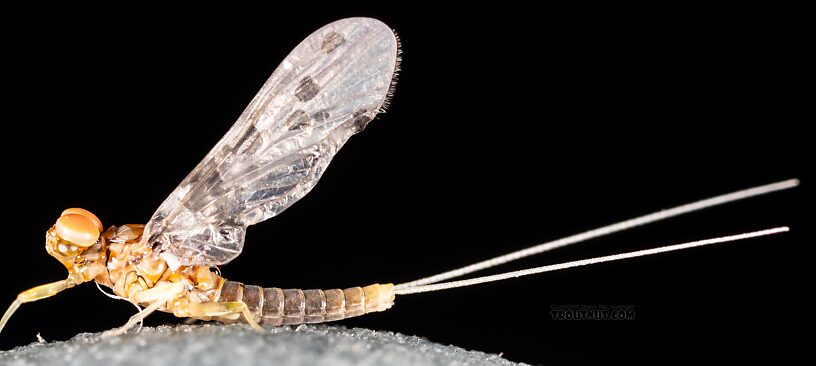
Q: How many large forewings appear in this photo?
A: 1